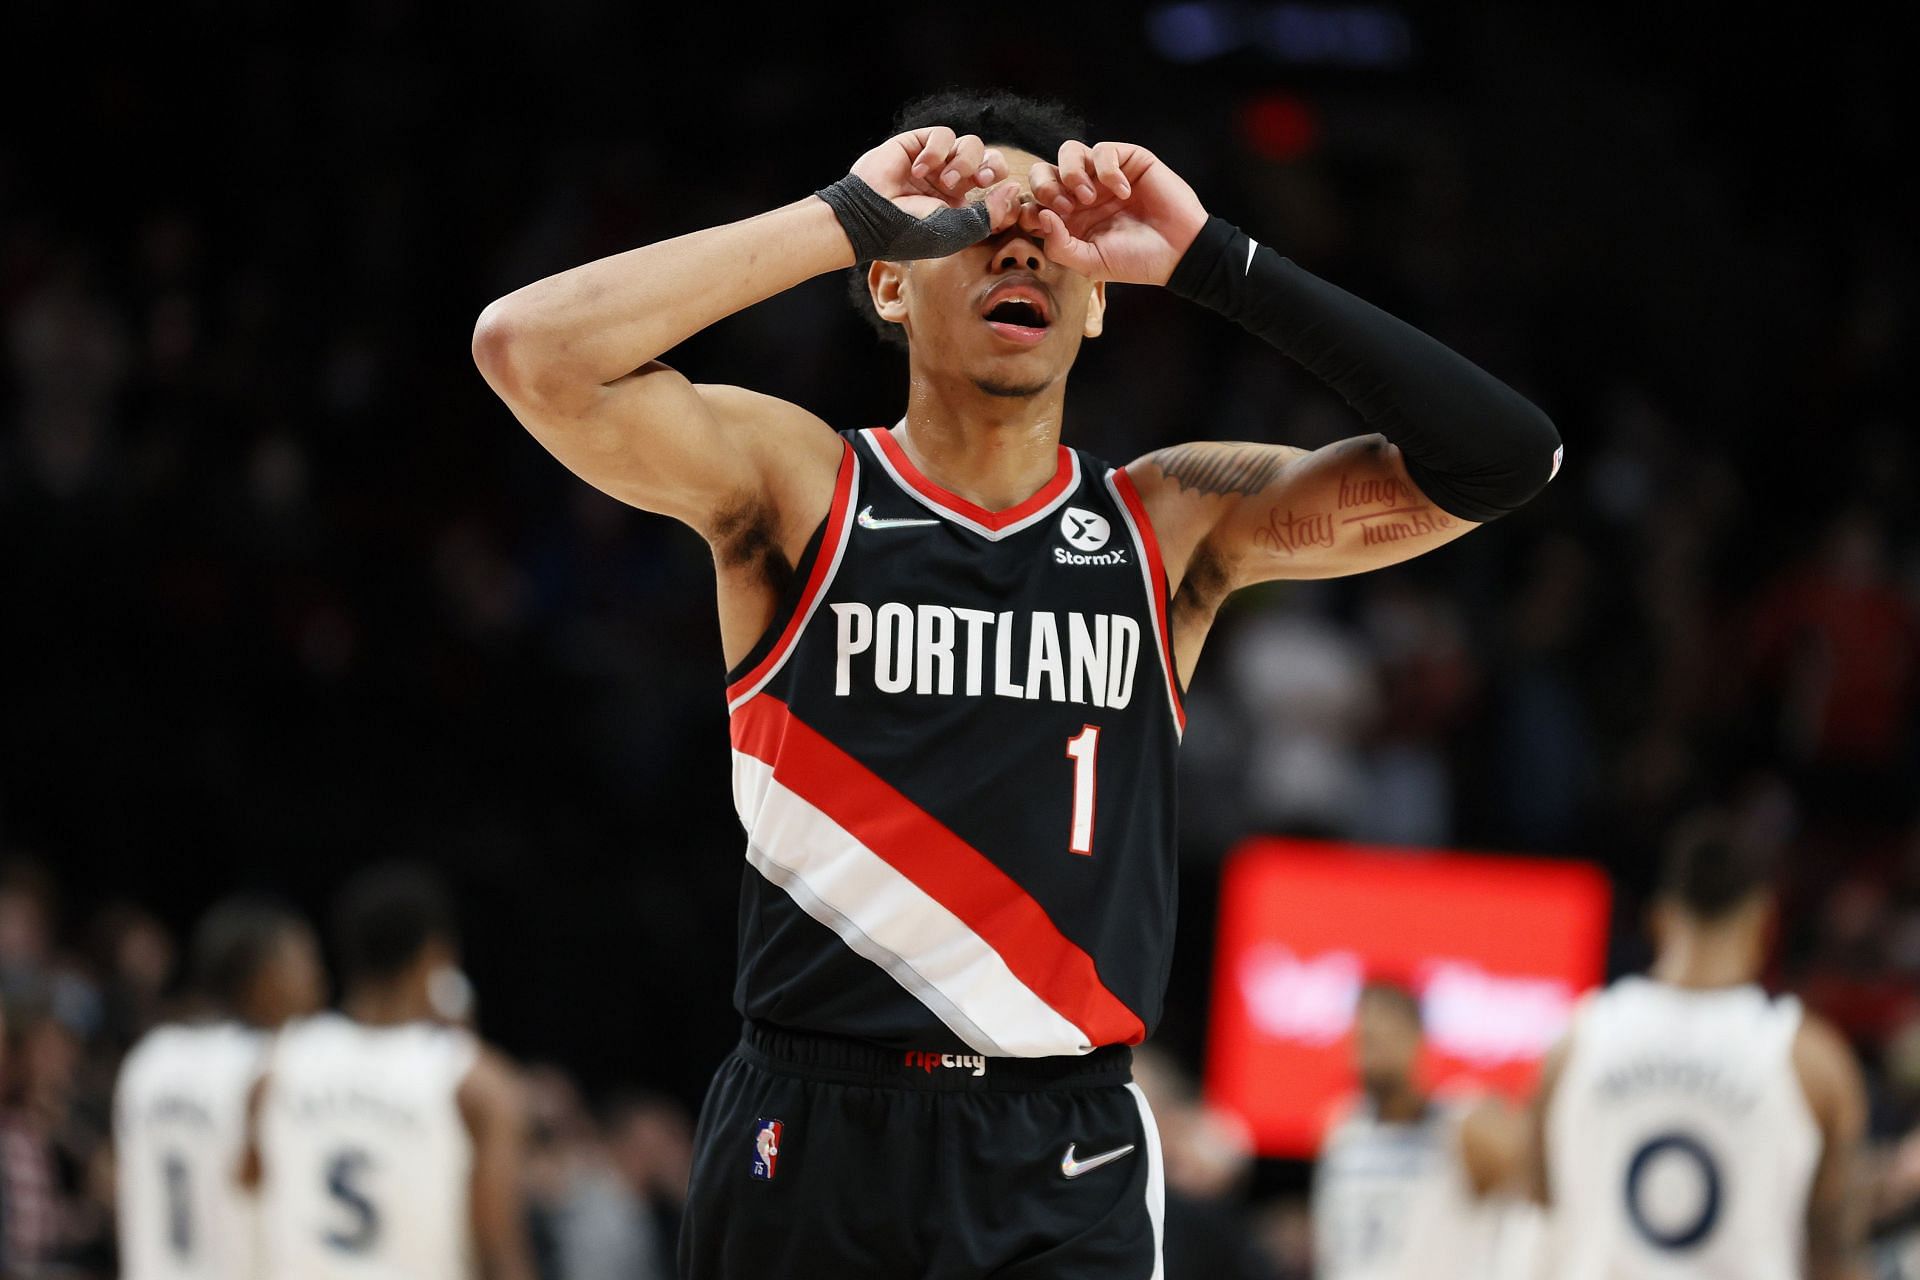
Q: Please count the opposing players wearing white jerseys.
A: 4